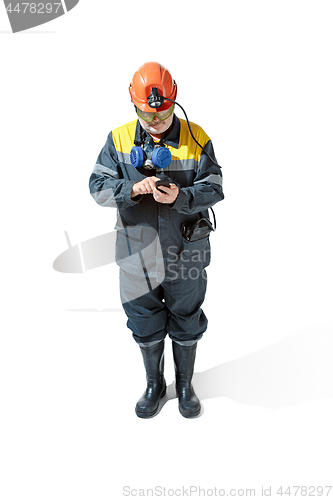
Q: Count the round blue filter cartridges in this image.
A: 2